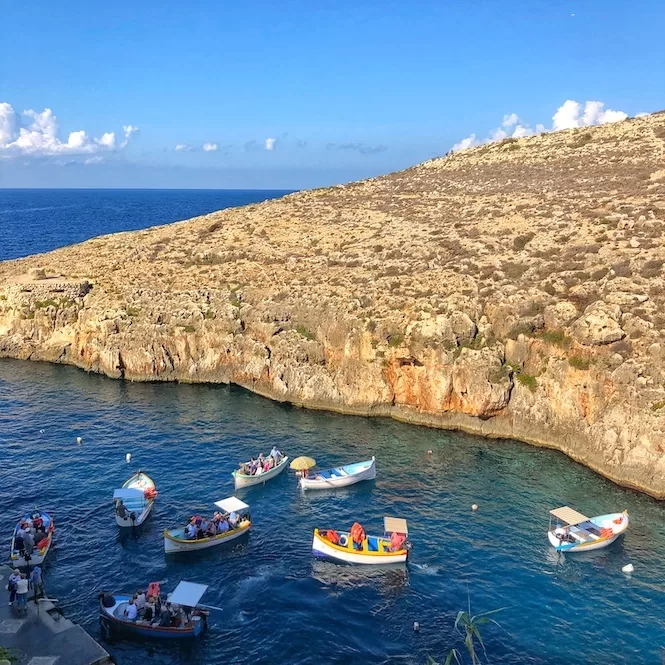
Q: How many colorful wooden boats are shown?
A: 8